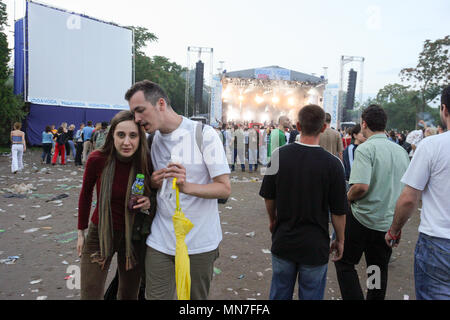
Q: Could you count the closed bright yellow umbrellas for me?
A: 1